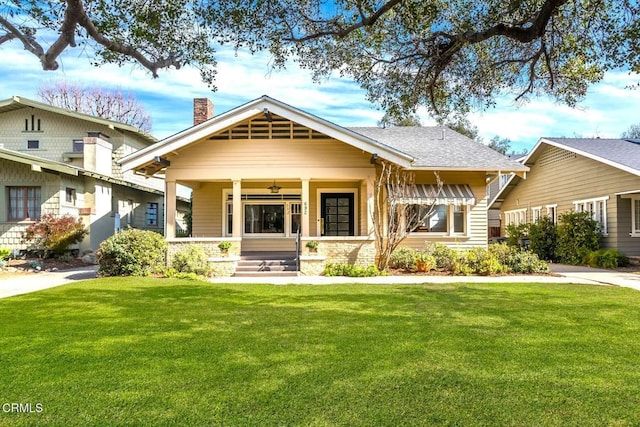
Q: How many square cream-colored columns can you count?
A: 4